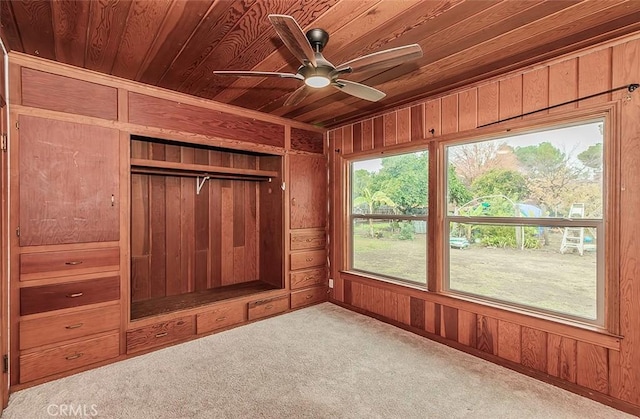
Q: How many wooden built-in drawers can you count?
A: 11